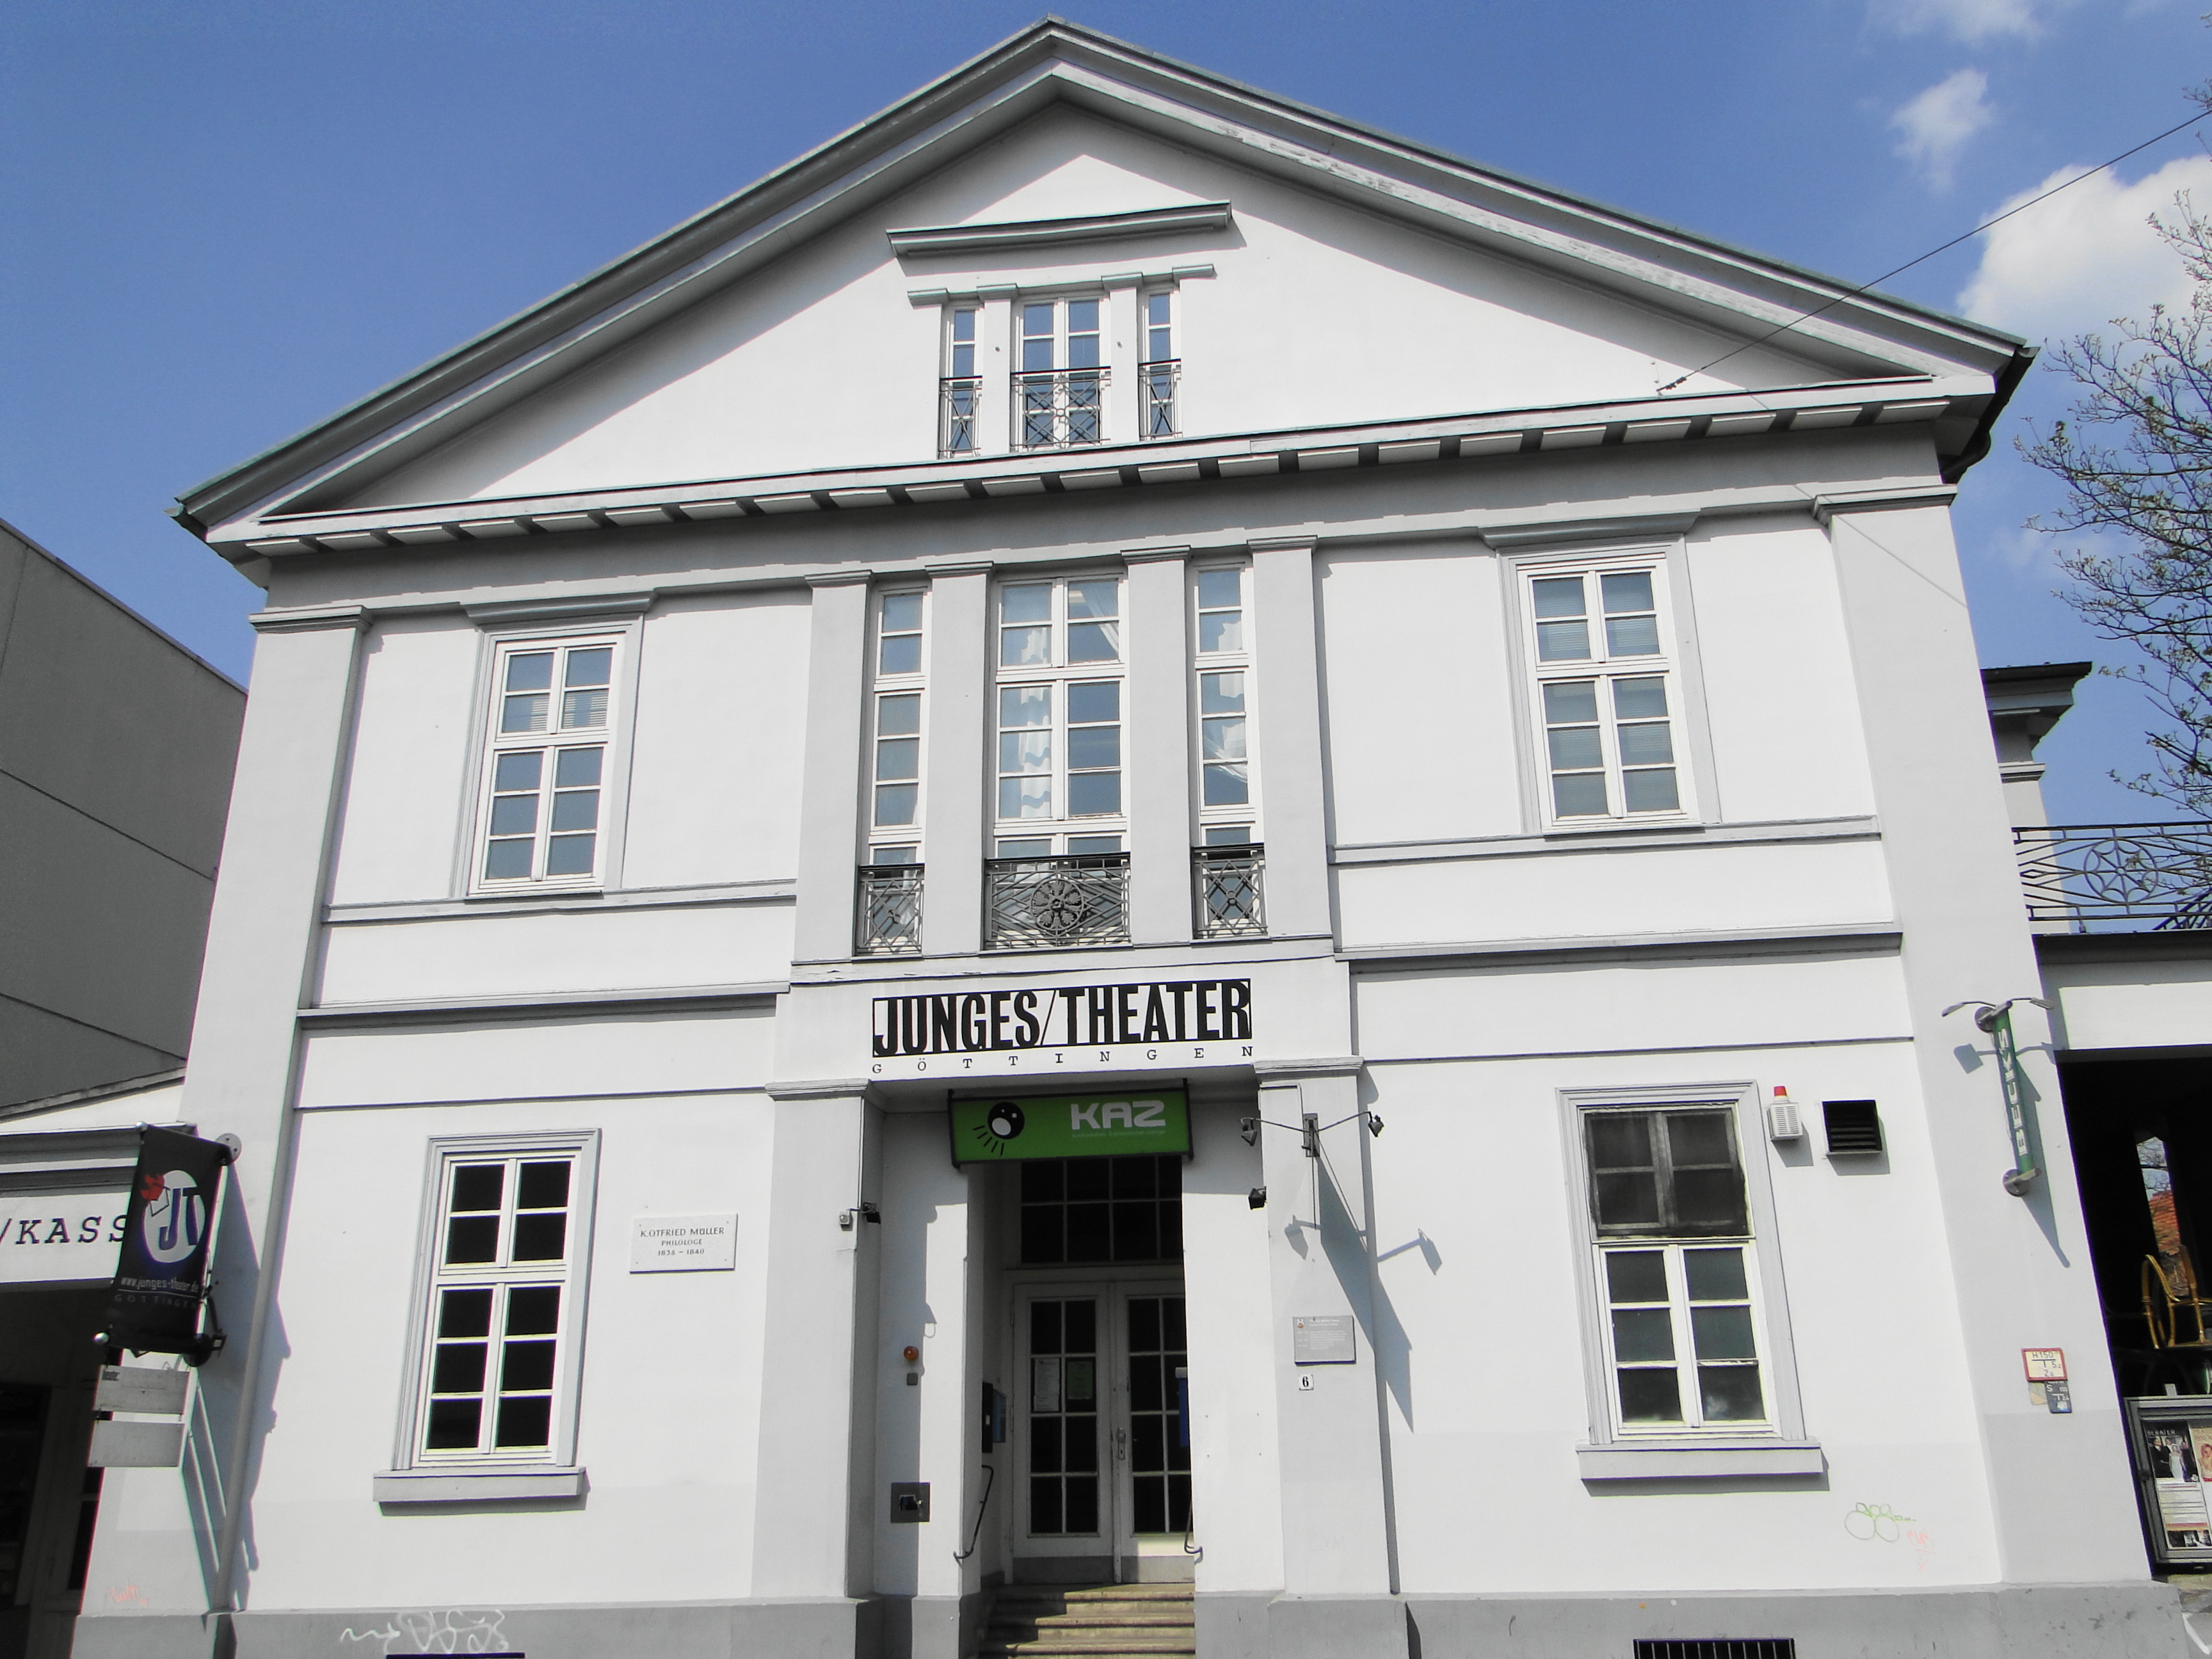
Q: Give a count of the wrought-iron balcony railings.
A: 7